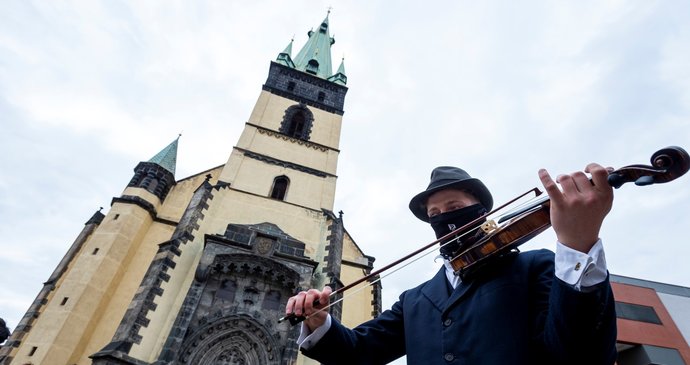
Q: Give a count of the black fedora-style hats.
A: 1